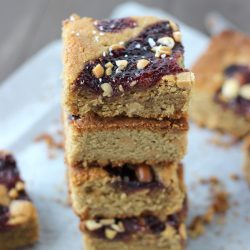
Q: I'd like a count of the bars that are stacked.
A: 4